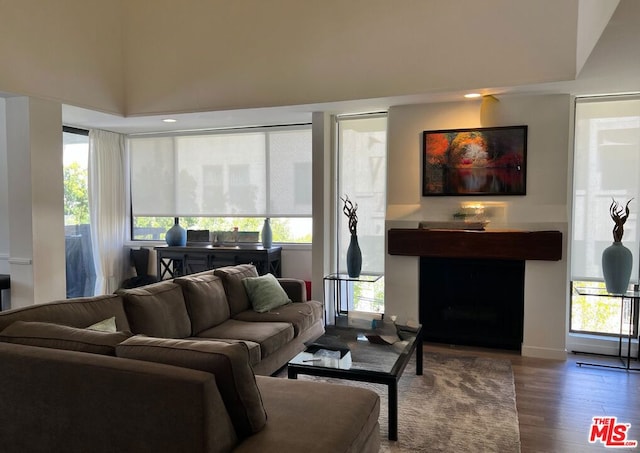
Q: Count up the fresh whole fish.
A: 0